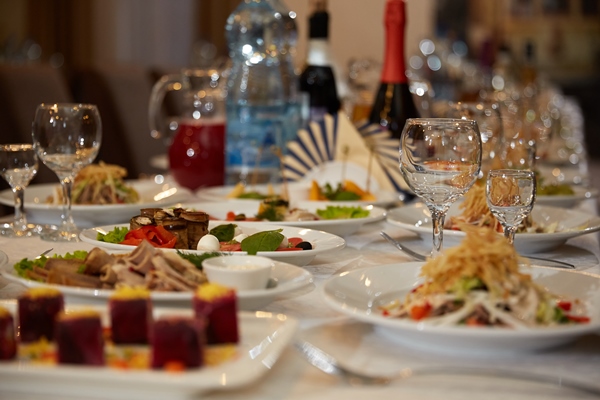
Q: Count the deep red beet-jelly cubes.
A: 6